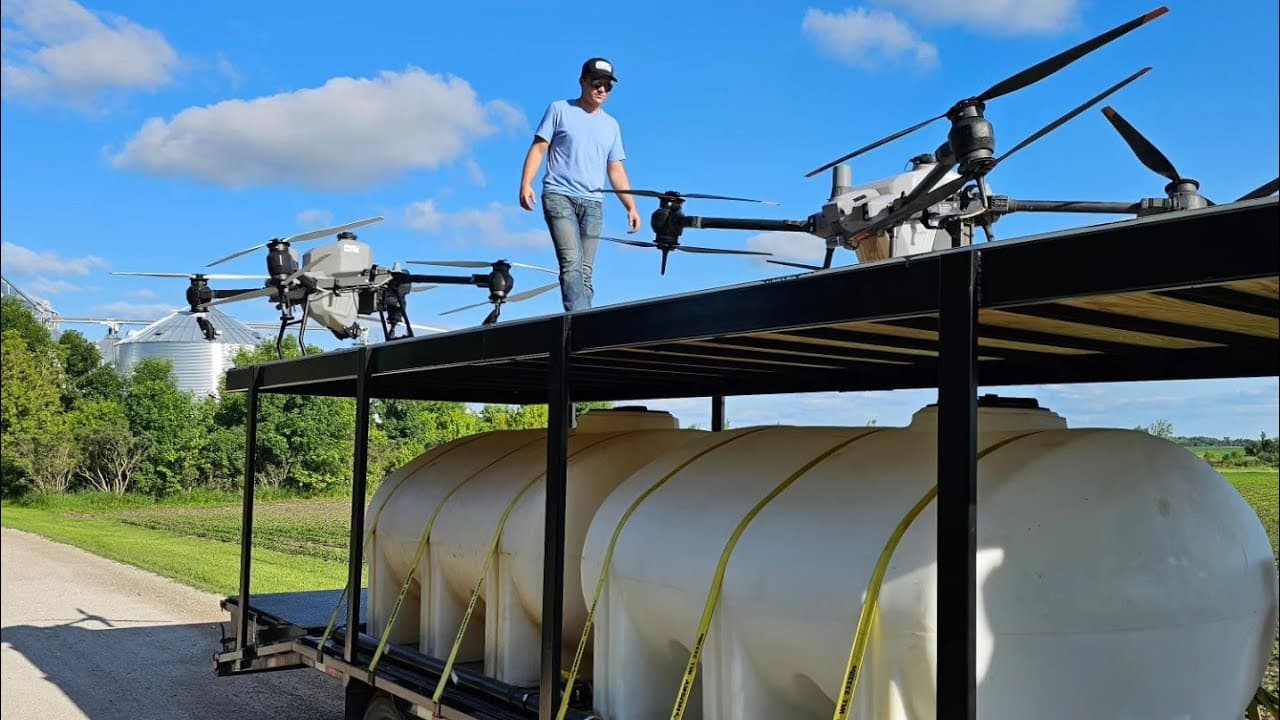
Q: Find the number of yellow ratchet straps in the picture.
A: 6